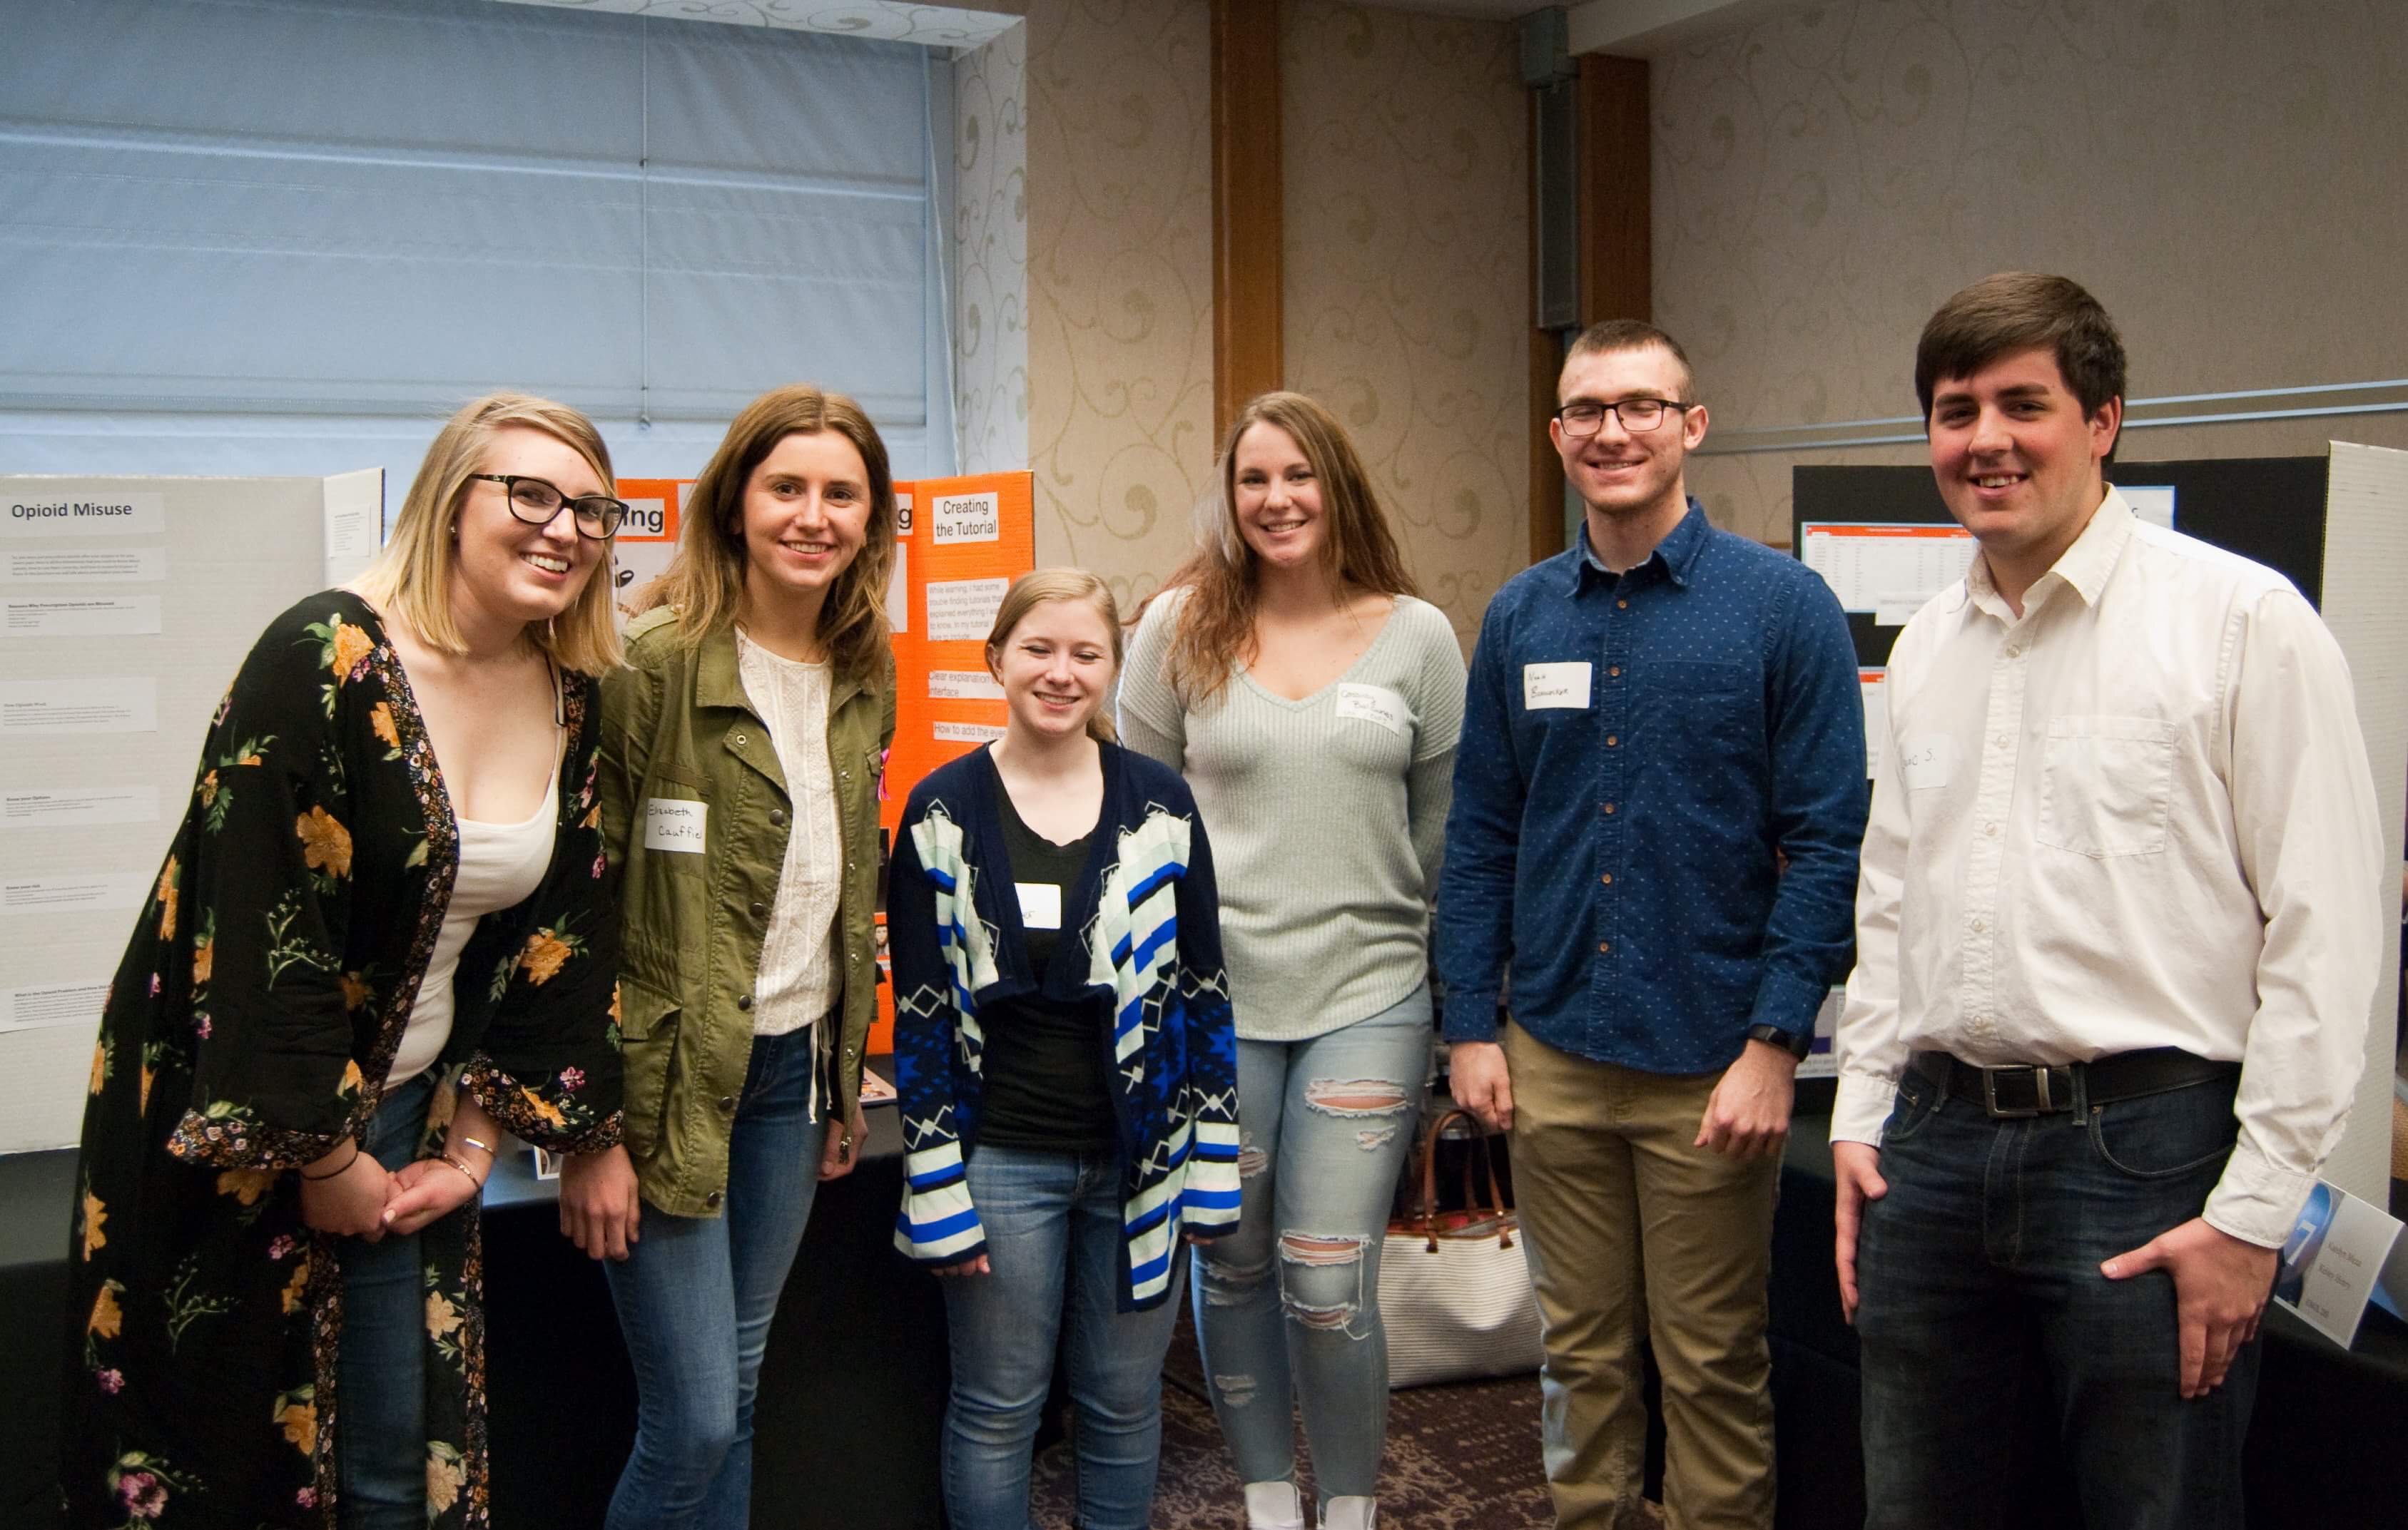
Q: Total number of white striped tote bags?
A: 1